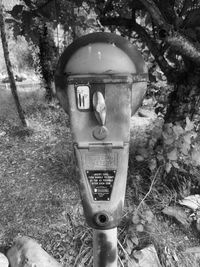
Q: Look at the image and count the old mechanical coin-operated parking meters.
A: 1